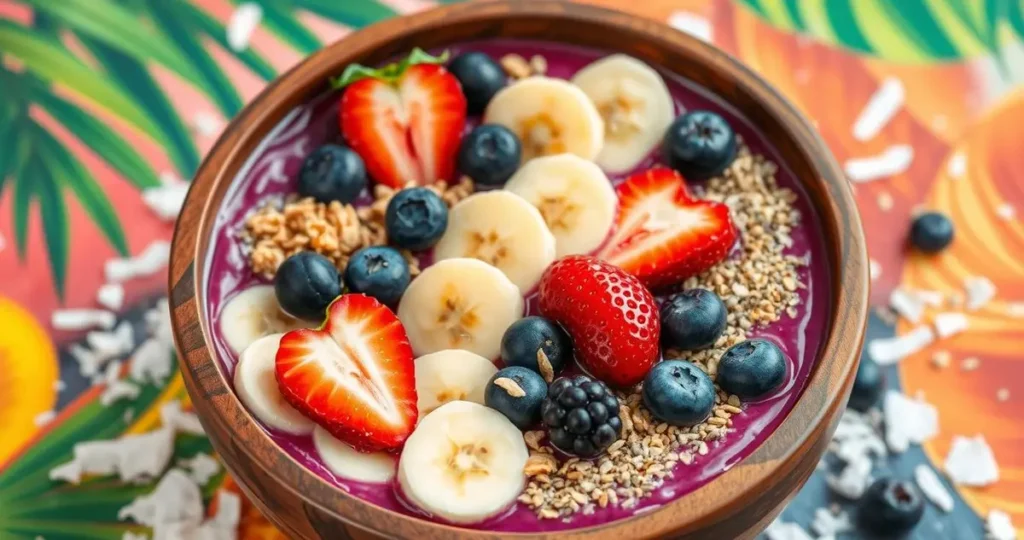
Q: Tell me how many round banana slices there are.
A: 10